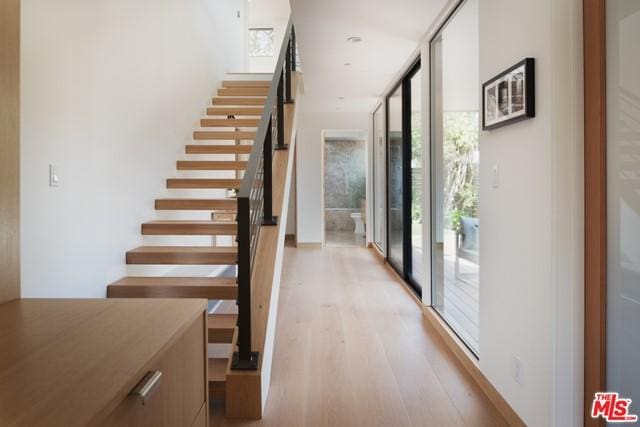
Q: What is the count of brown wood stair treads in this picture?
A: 15